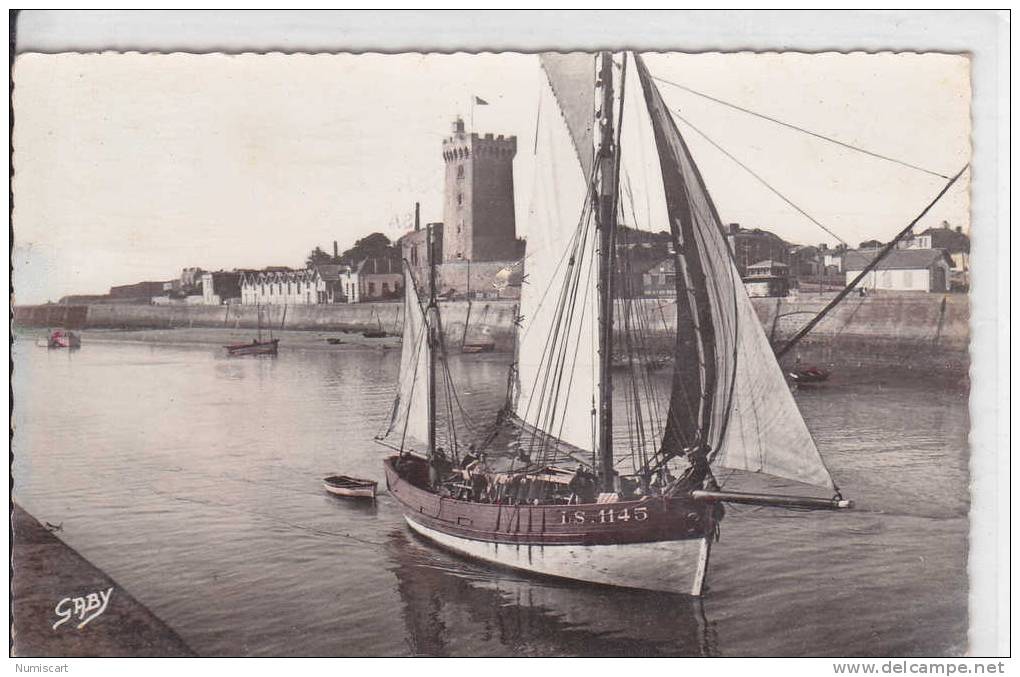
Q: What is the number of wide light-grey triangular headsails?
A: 1